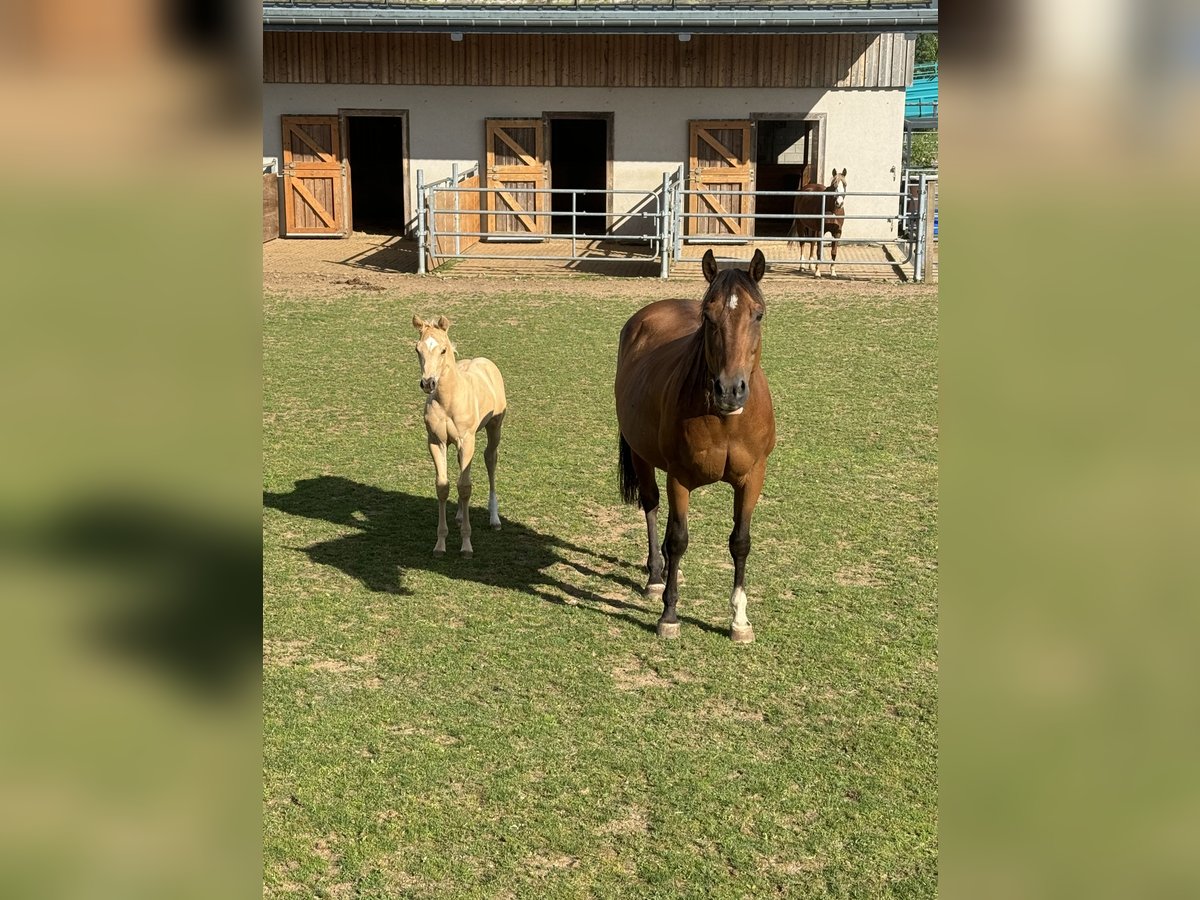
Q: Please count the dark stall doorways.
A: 3